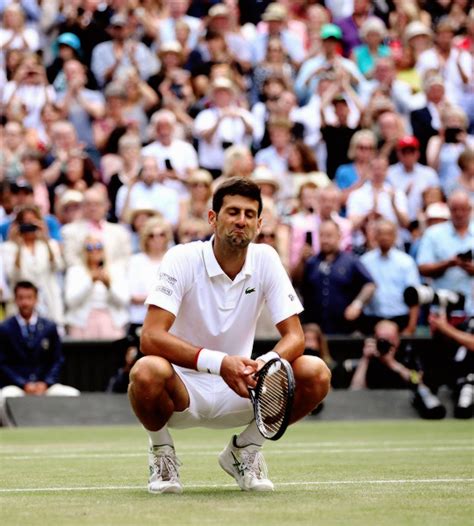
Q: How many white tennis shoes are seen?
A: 2